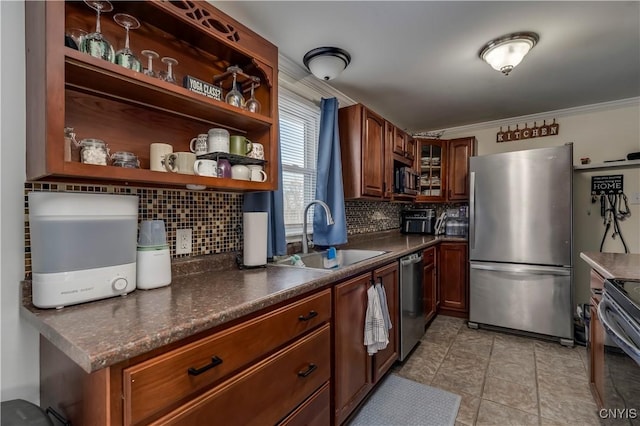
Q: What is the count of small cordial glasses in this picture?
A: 2